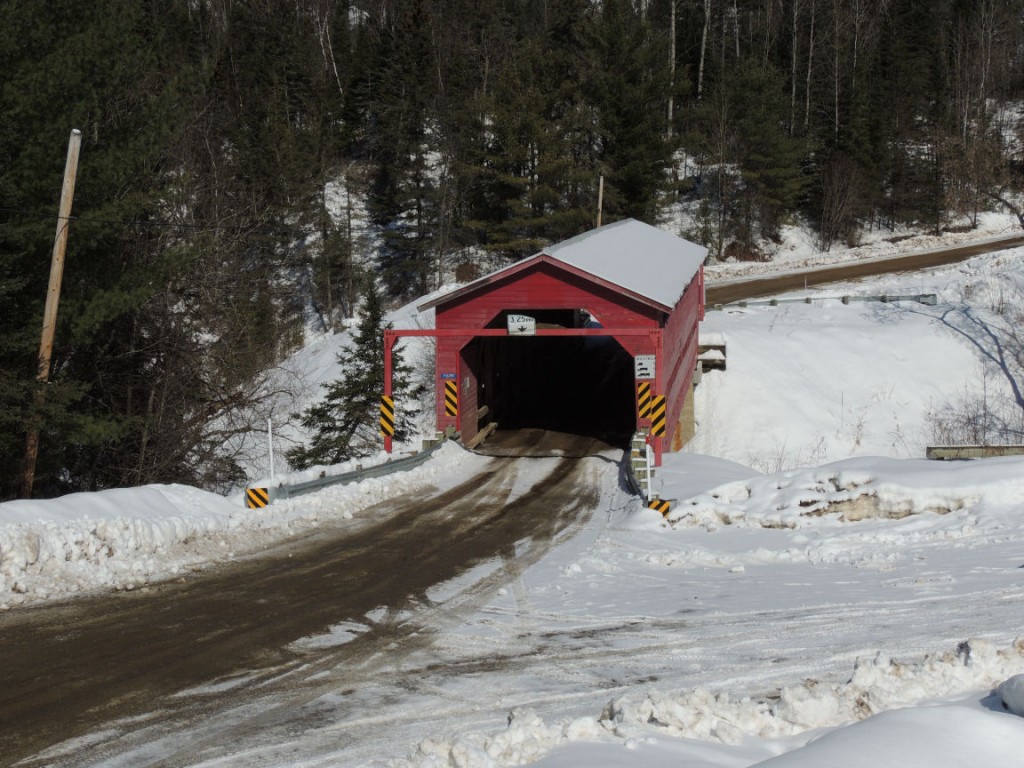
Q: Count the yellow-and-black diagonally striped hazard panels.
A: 6